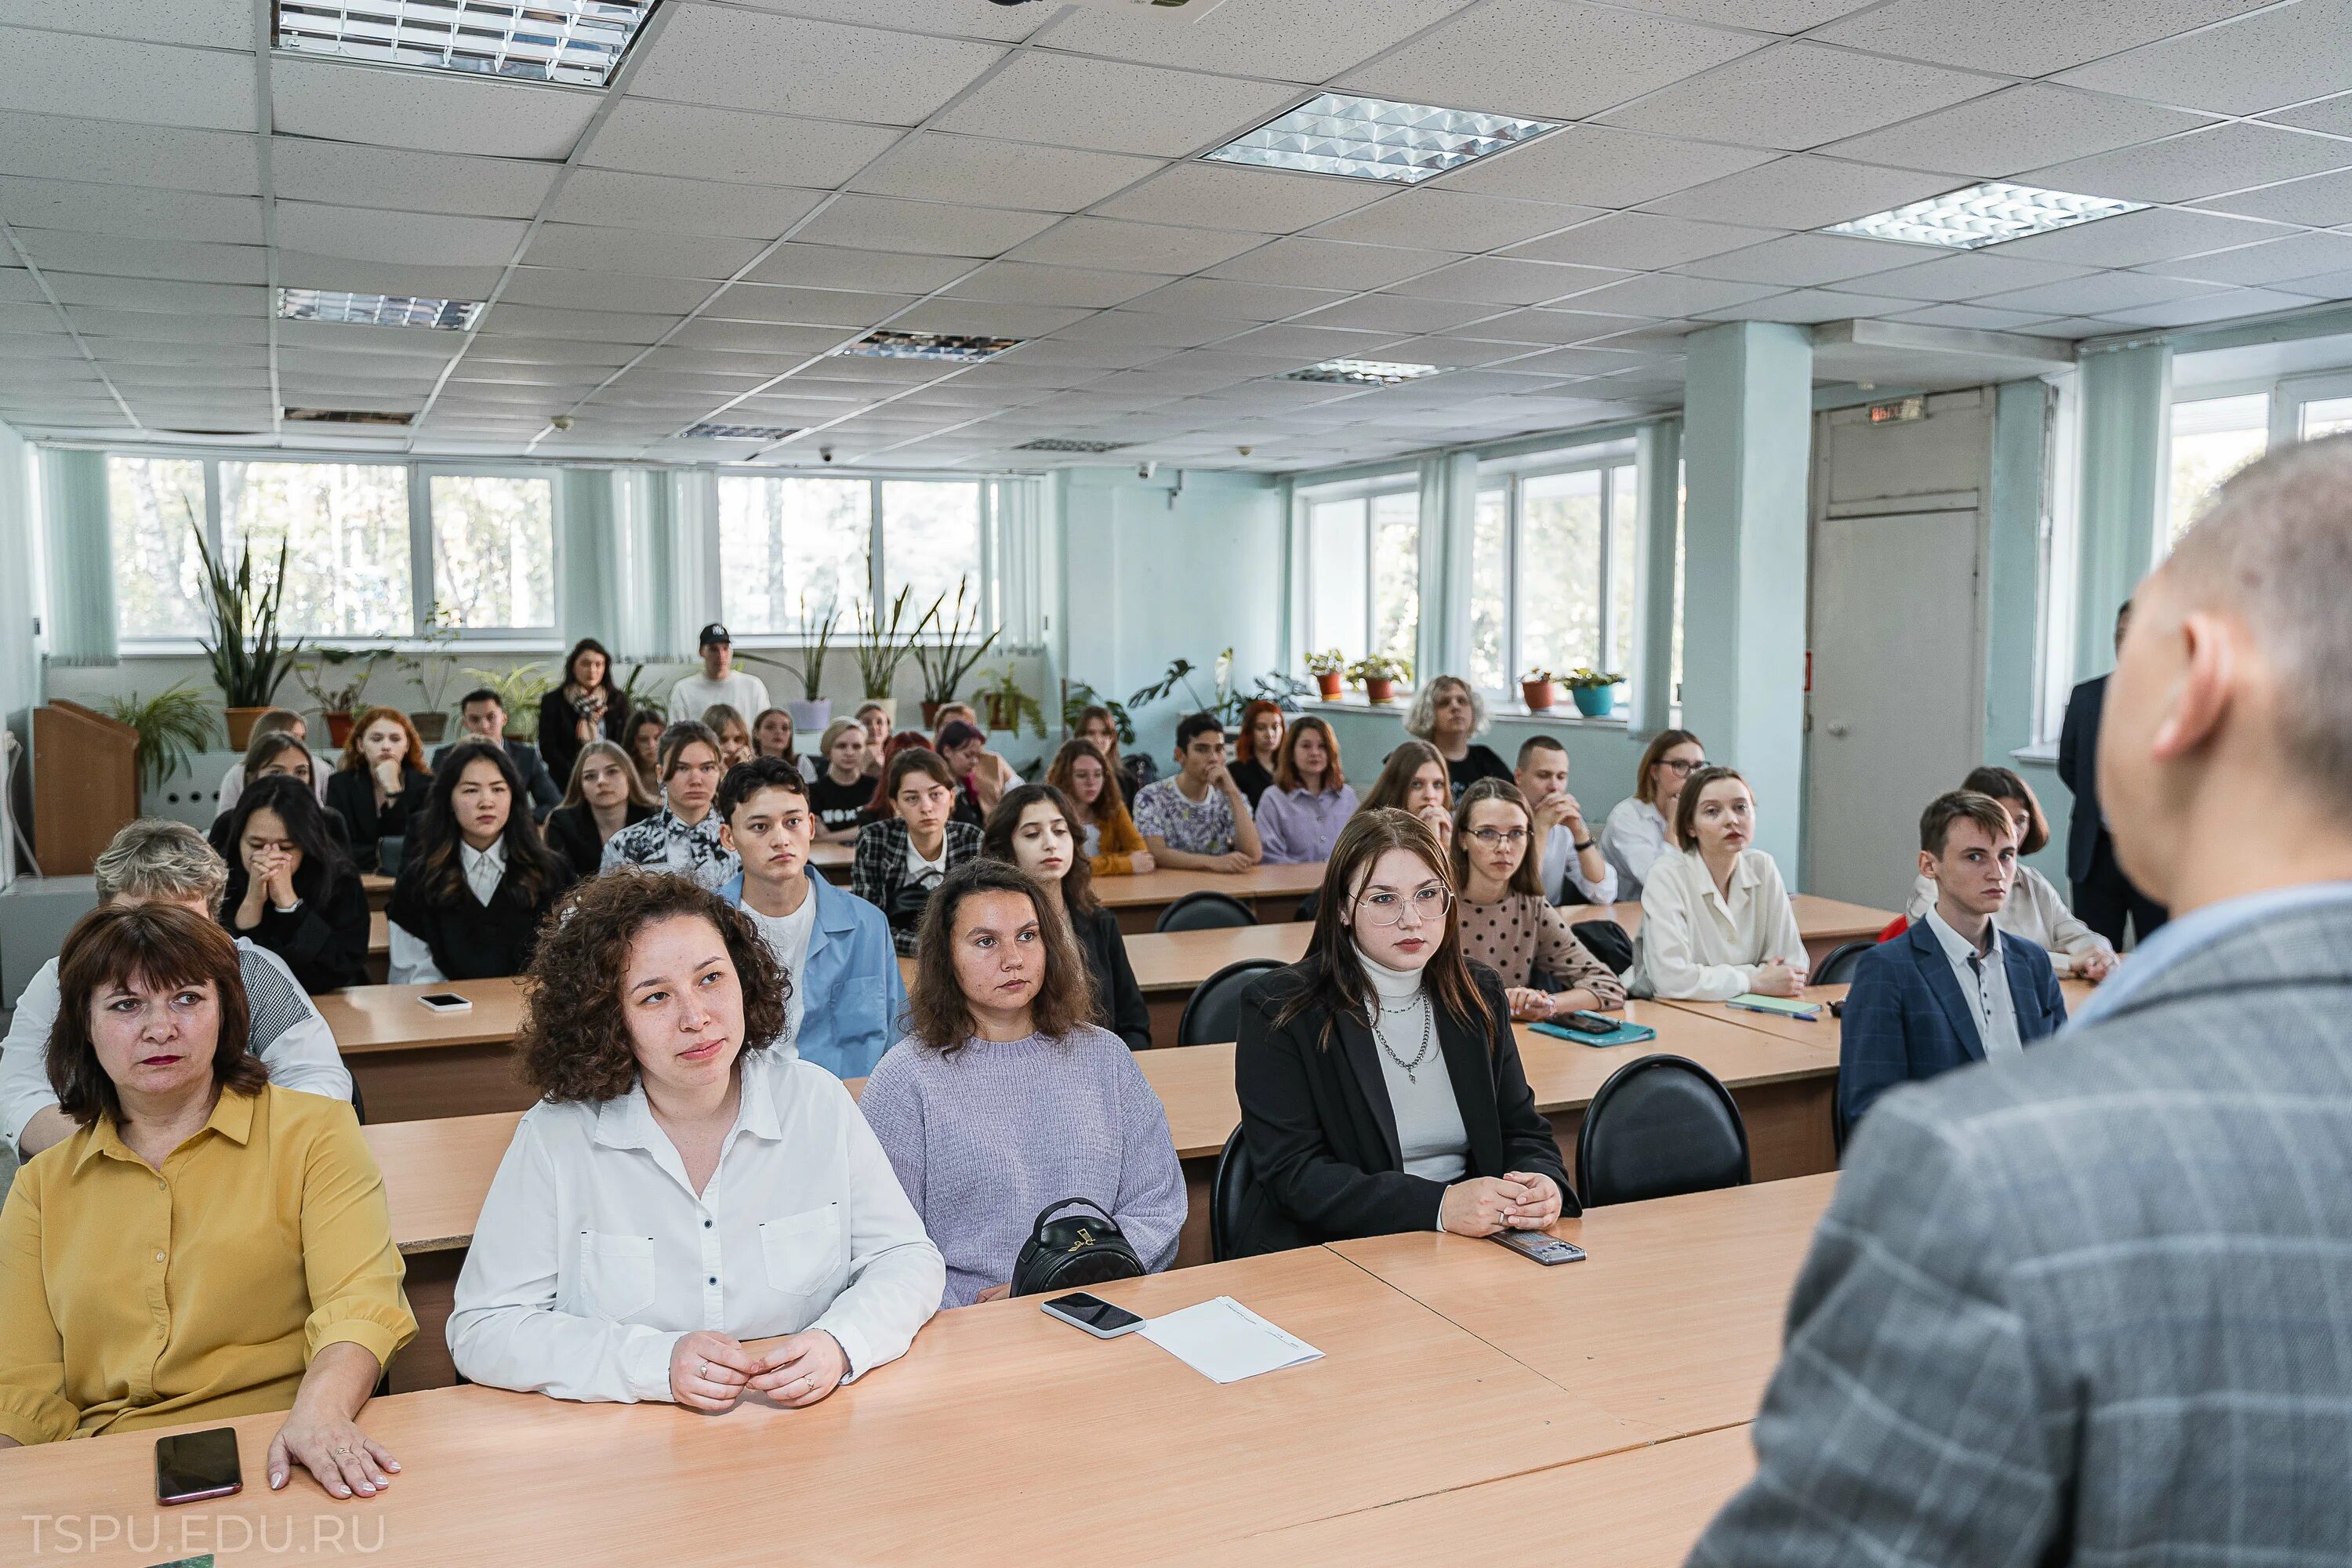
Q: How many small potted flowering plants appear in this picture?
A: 4